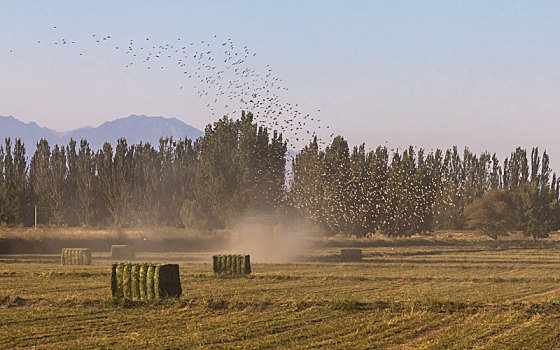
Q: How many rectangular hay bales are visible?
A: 5